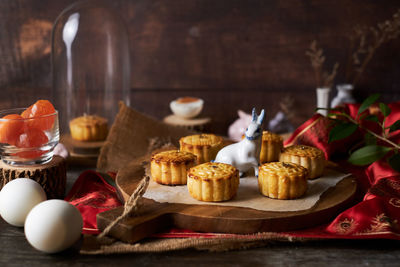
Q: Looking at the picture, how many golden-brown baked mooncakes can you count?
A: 7